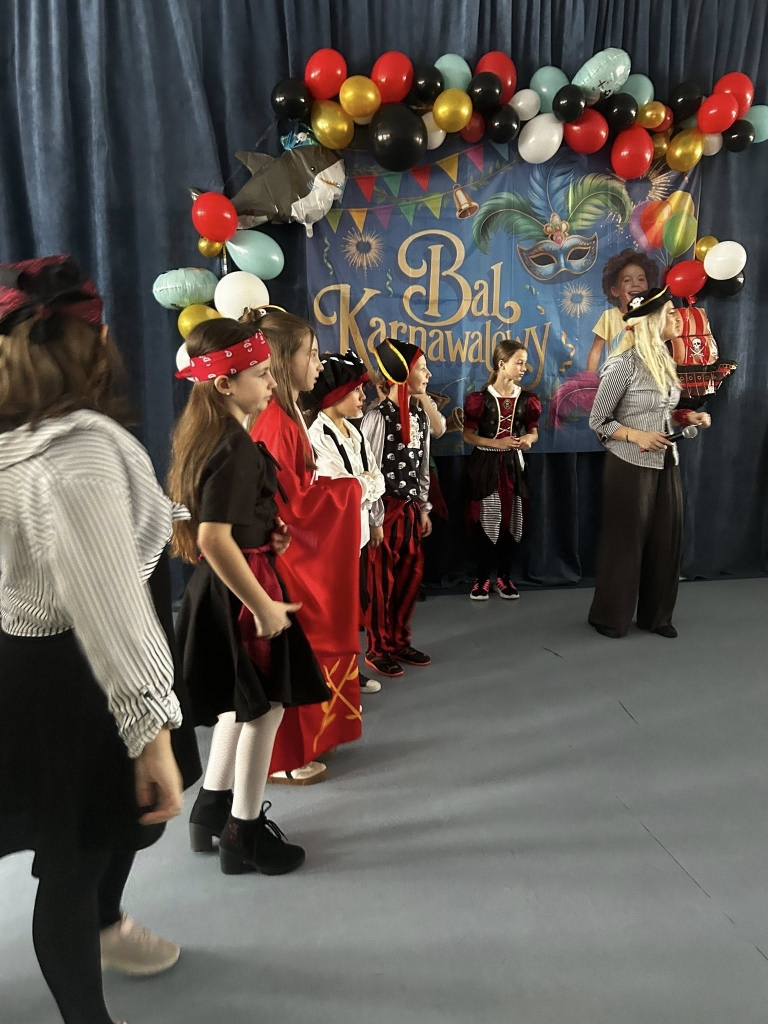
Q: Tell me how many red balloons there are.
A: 11